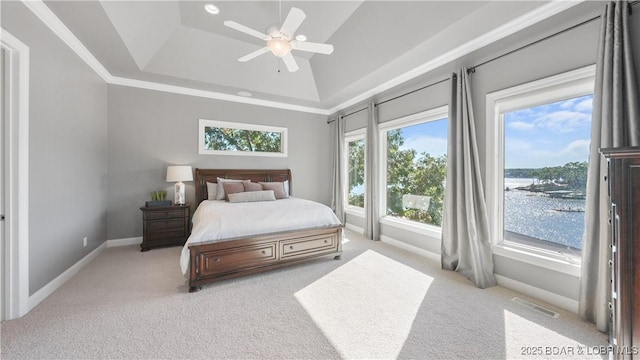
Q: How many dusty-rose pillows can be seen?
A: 3